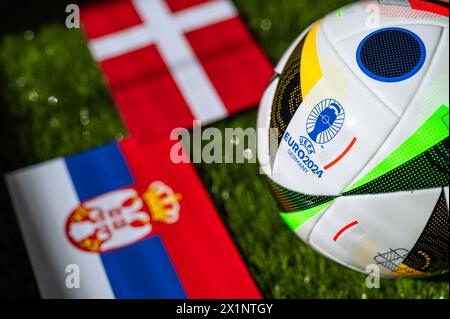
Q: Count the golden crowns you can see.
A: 1